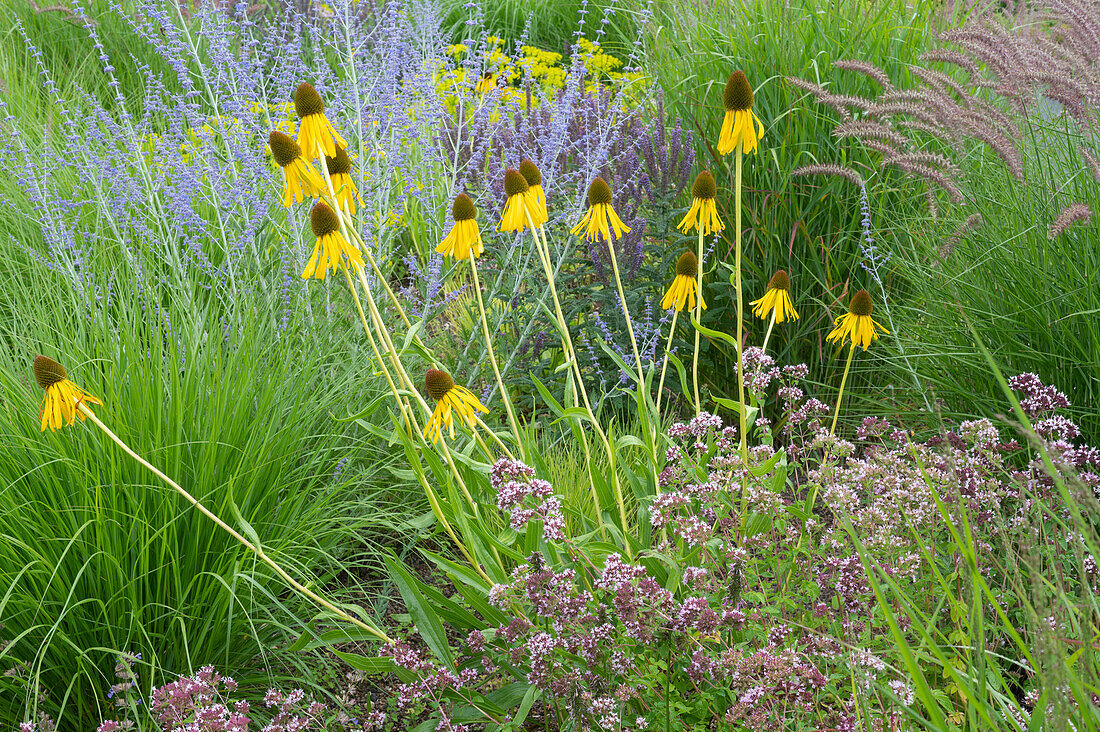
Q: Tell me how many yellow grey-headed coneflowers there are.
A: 15